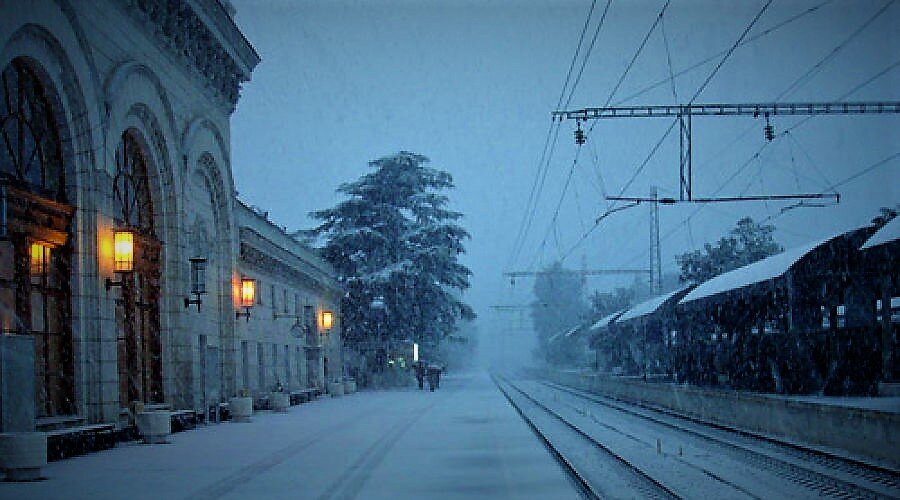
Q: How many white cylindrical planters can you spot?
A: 6